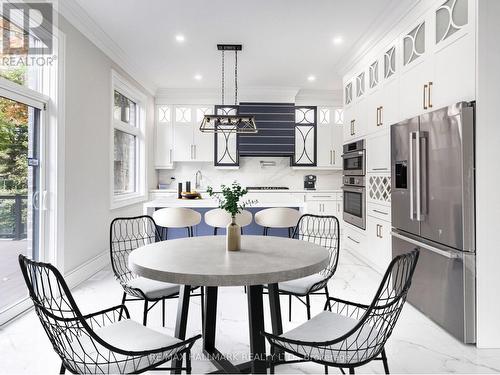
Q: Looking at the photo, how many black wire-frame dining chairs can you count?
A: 4